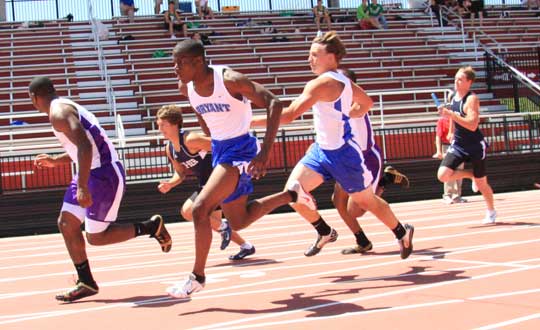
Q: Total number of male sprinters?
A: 6